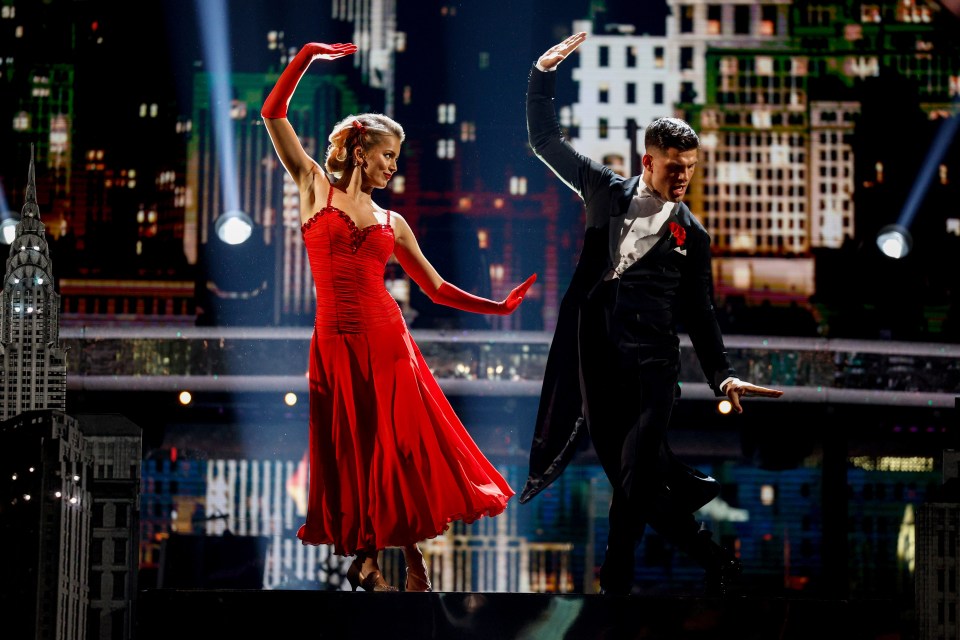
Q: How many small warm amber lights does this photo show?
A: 3